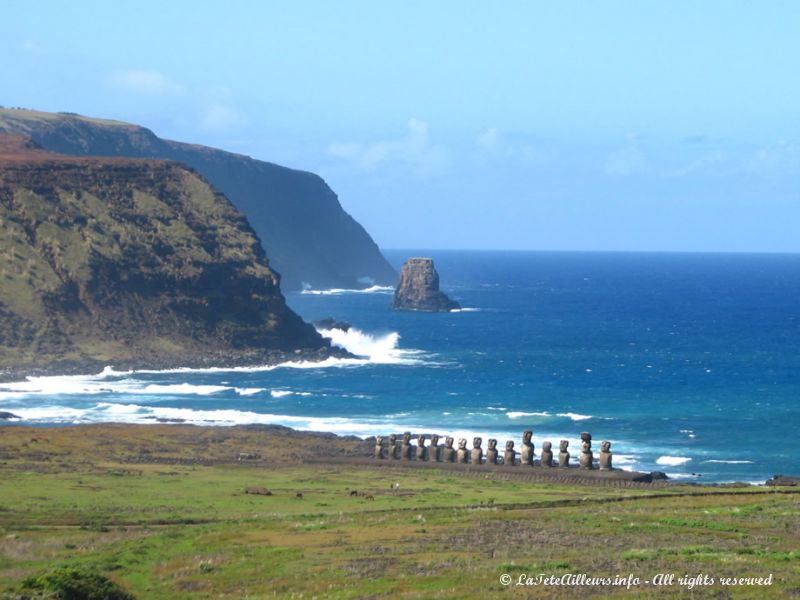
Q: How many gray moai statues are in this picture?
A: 15